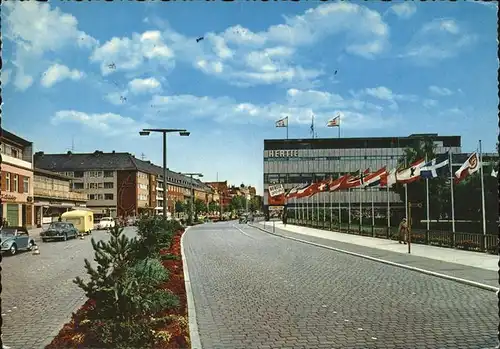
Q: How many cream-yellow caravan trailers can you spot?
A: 1